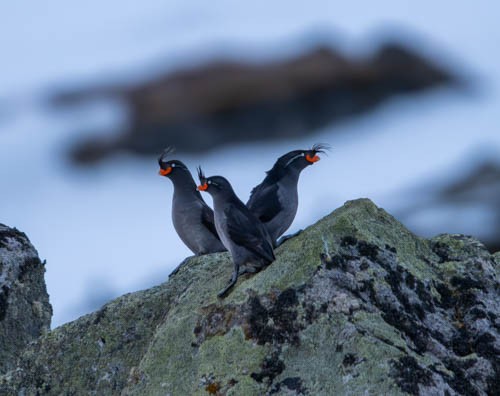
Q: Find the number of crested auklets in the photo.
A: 3